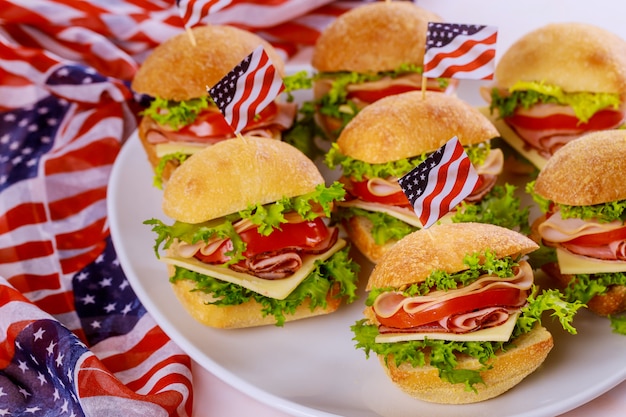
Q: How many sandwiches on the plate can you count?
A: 7